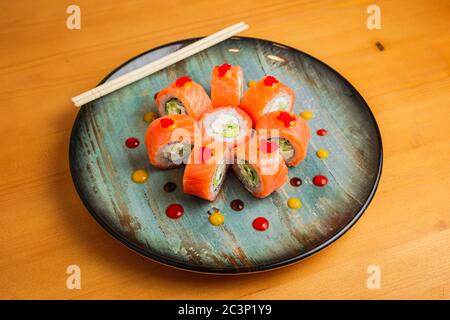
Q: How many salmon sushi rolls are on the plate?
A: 8